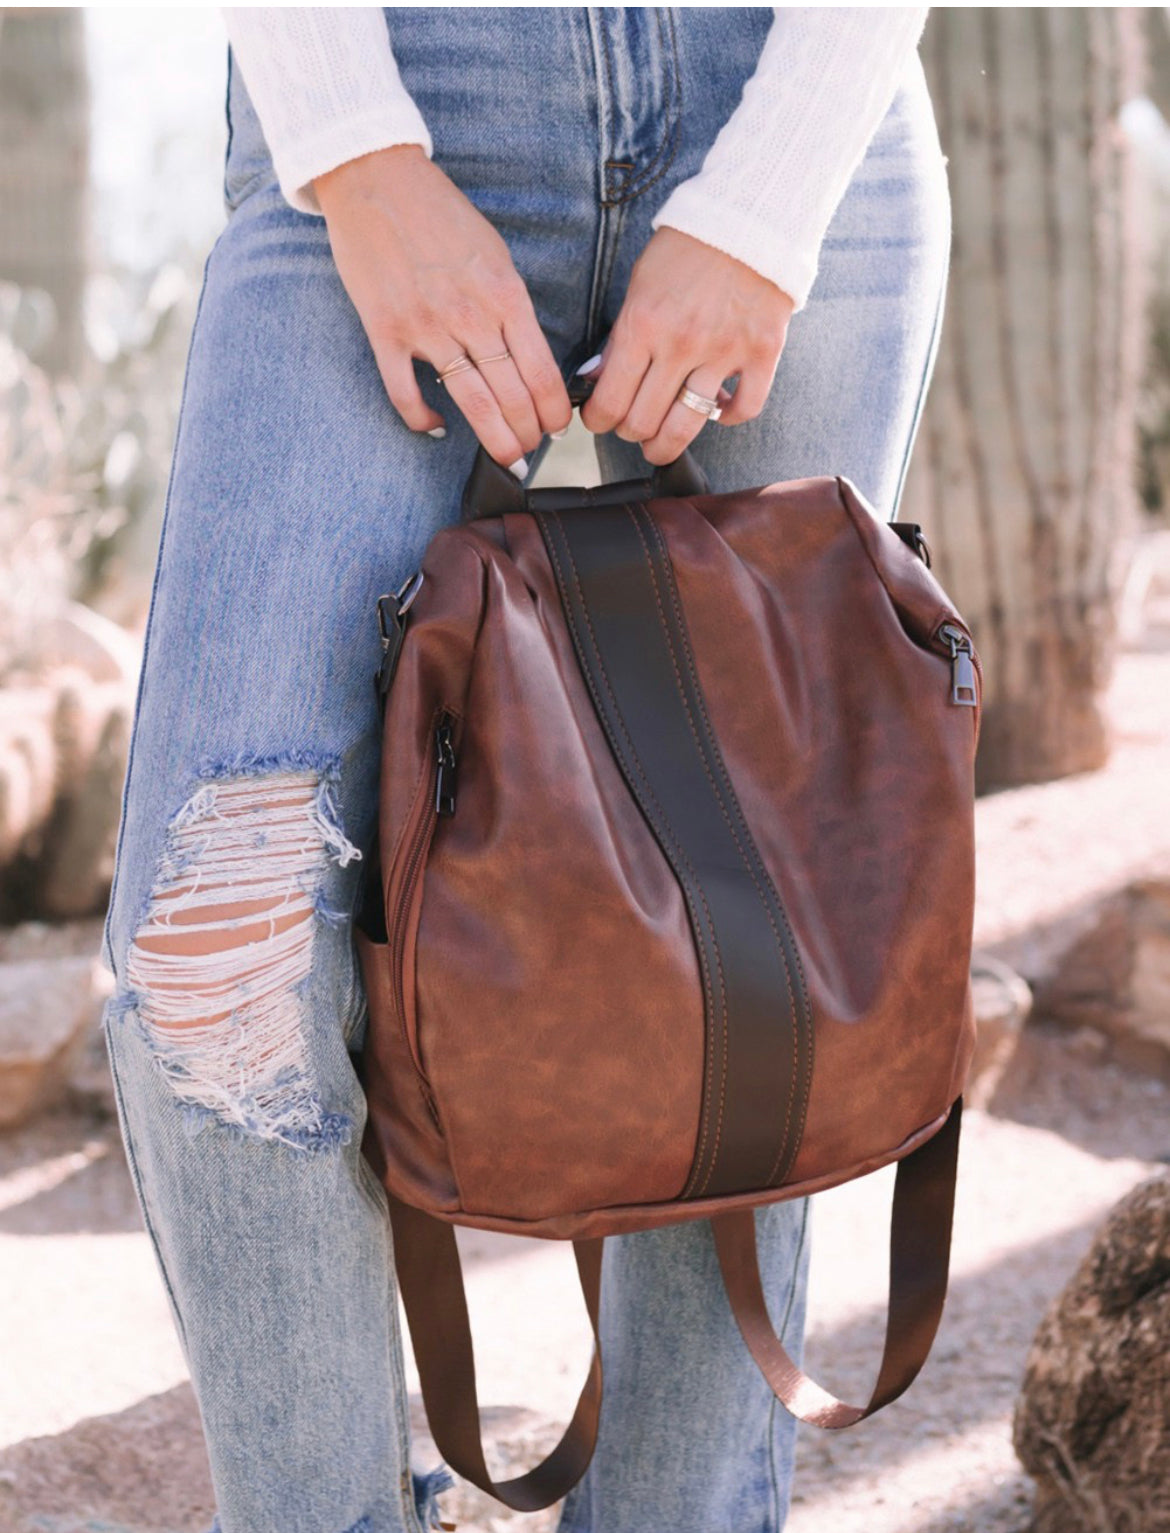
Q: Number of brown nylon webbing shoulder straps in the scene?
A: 2